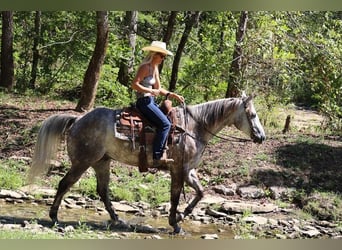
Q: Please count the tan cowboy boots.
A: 1